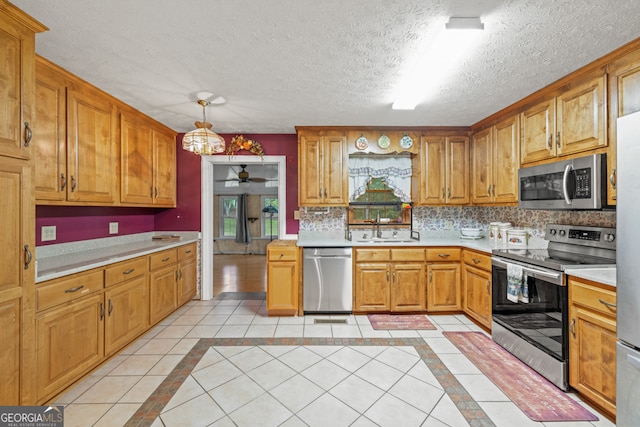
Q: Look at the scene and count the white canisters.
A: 3